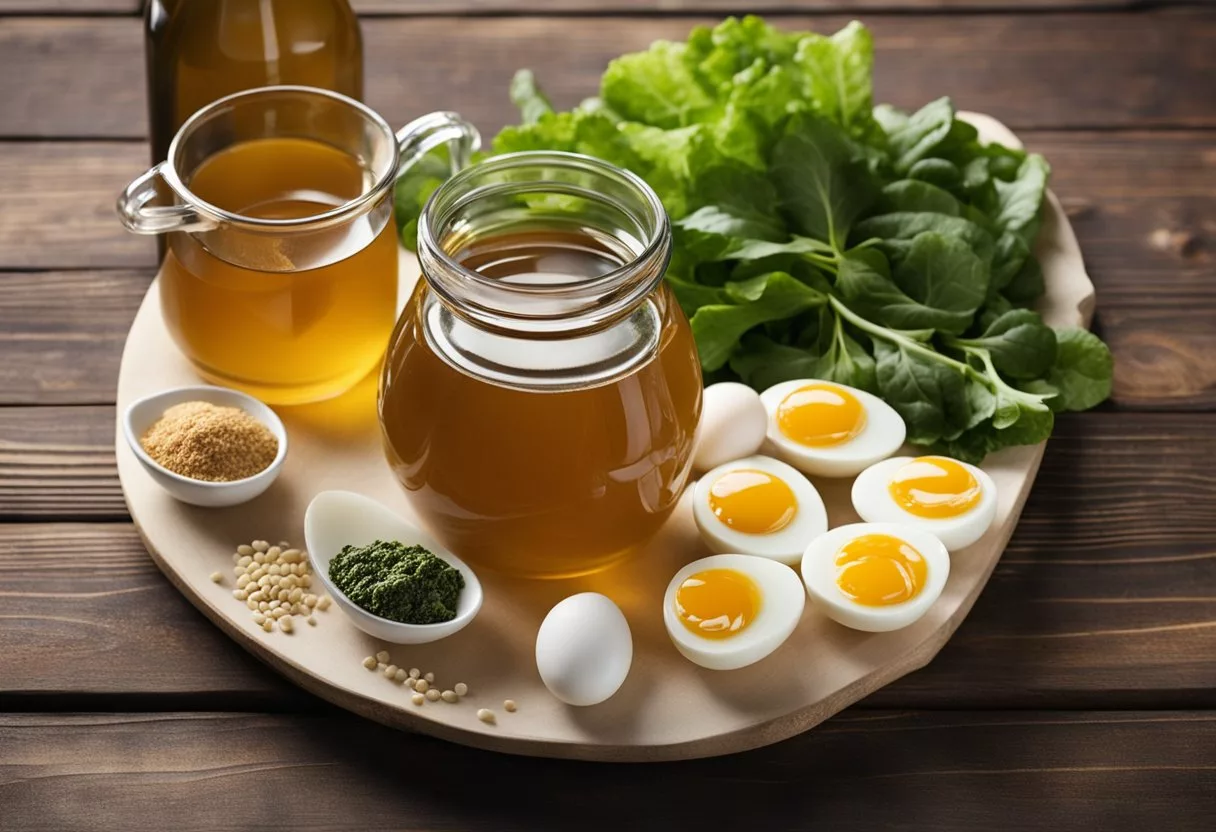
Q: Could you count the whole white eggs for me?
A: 2